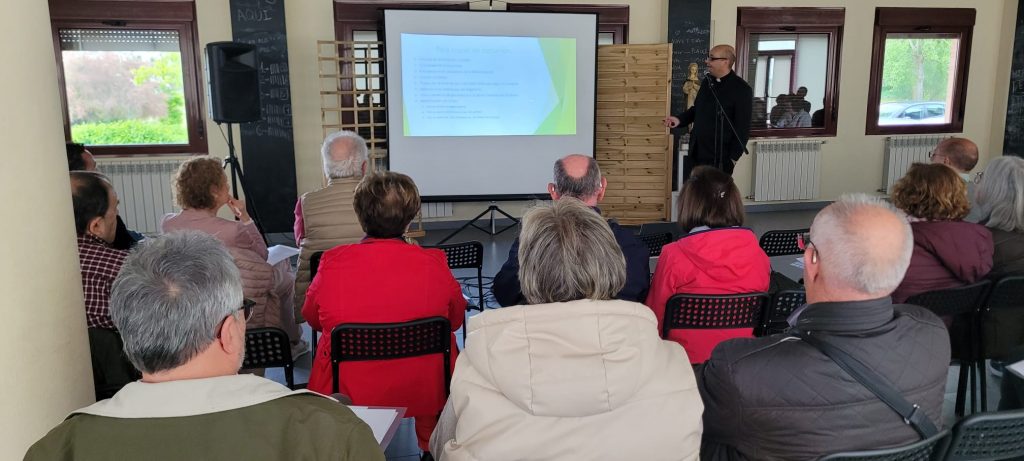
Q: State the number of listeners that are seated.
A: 13